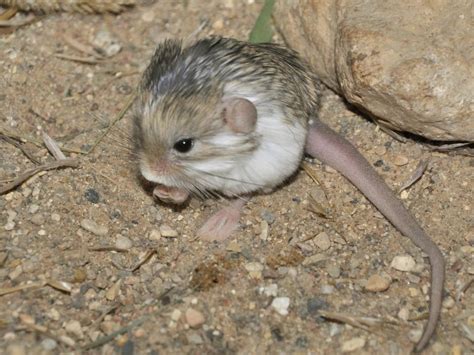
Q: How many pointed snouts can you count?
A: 1